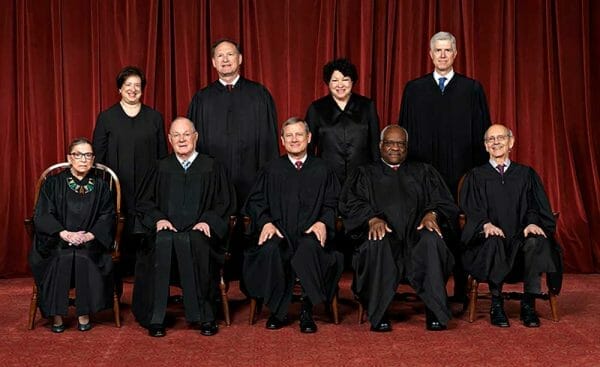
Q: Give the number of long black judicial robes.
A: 9